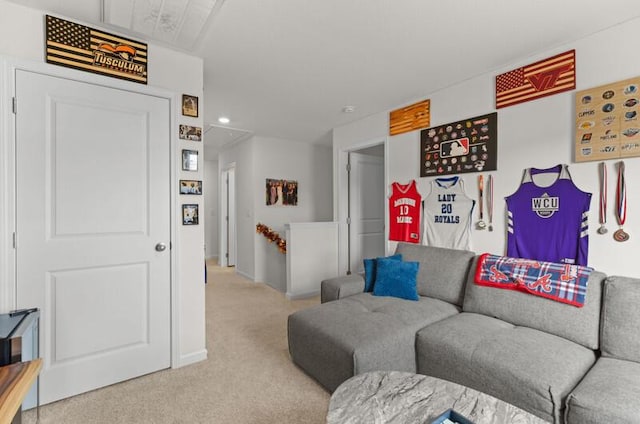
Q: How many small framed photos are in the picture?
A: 5